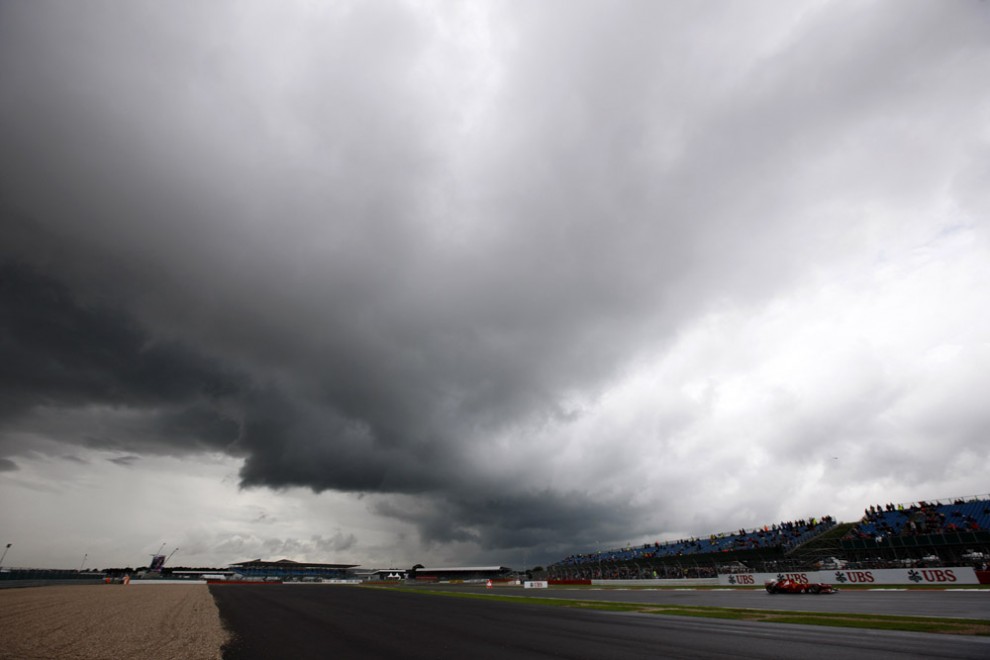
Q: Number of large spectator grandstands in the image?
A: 2